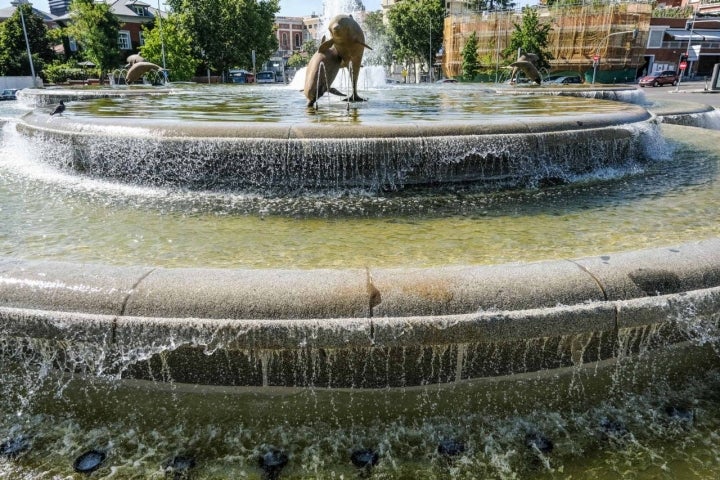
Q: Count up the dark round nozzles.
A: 9